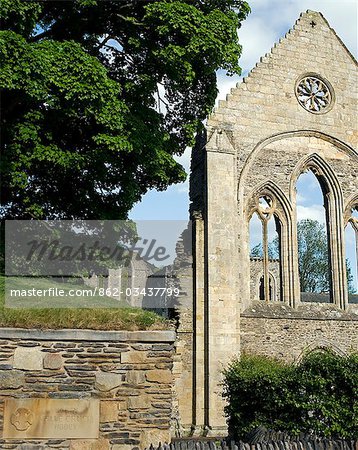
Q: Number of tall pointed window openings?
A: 3